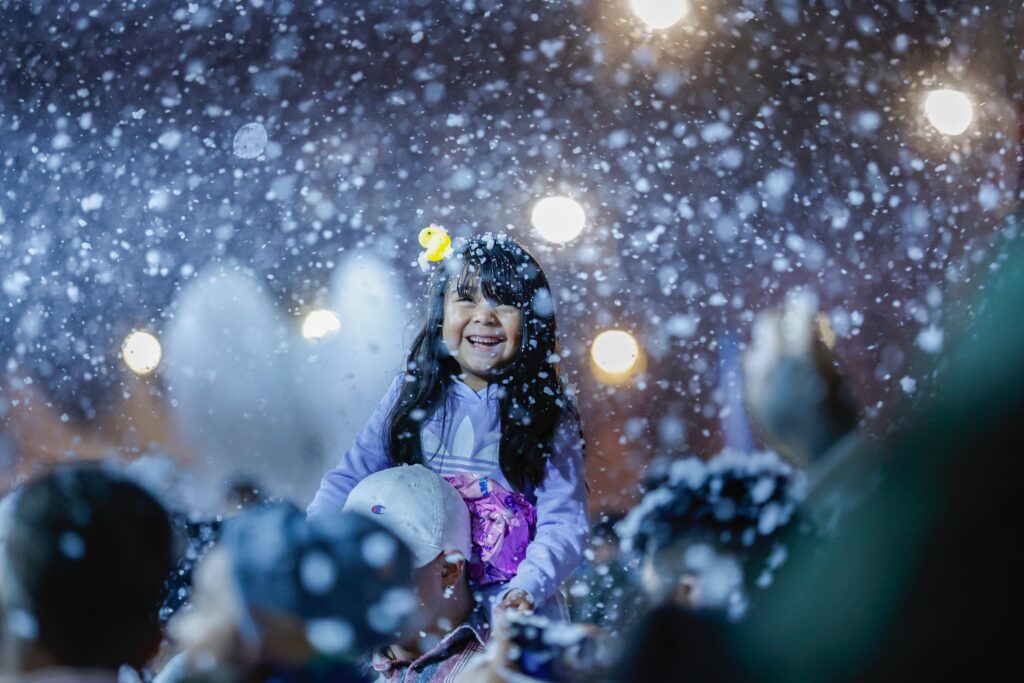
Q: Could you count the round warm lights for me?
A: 6